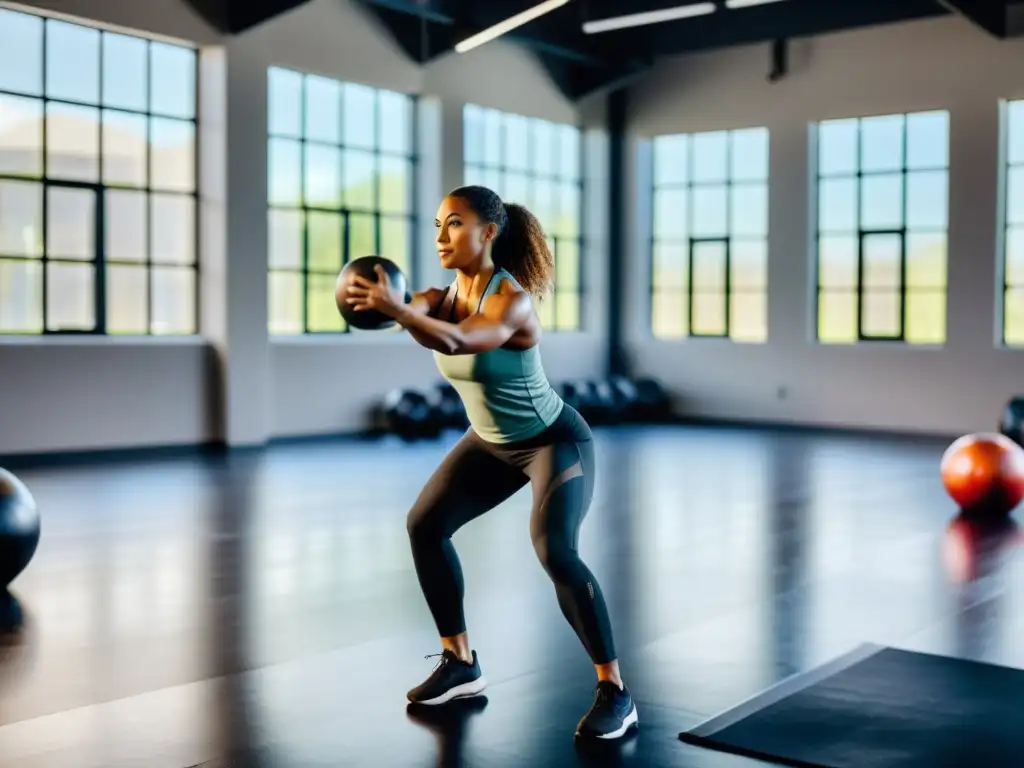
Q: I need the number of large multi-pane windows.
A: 6